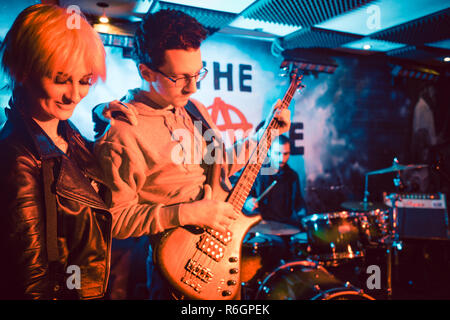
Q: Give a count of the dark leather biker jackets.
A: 1